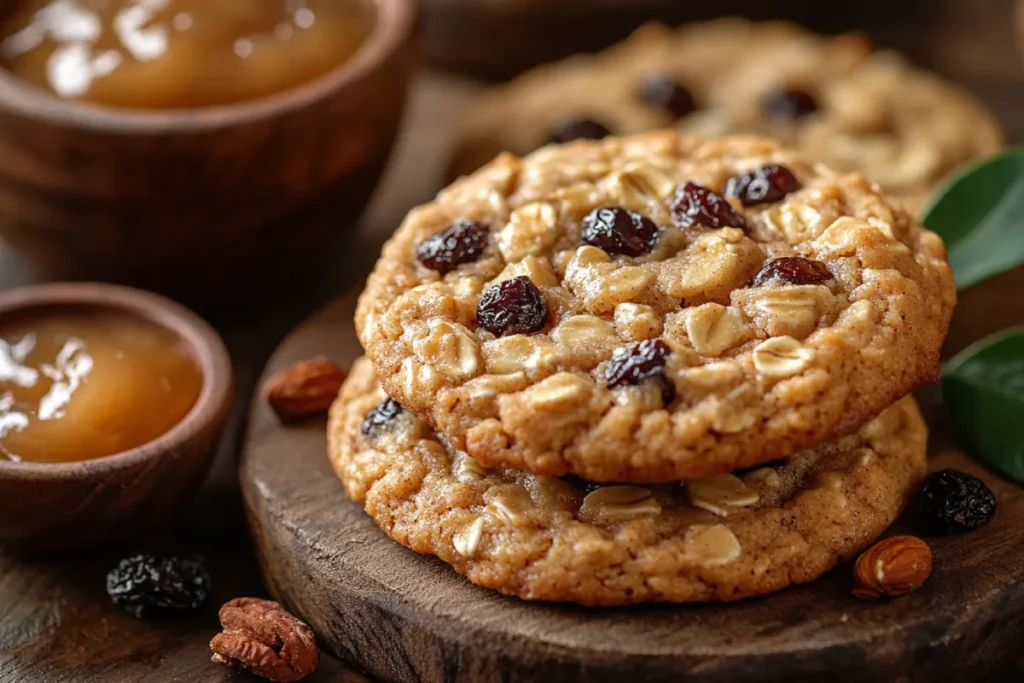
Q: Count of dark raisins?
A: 13